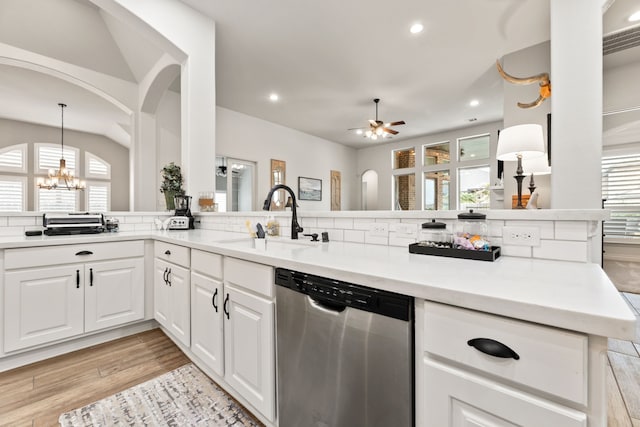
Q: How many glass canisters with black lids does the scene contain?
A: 2